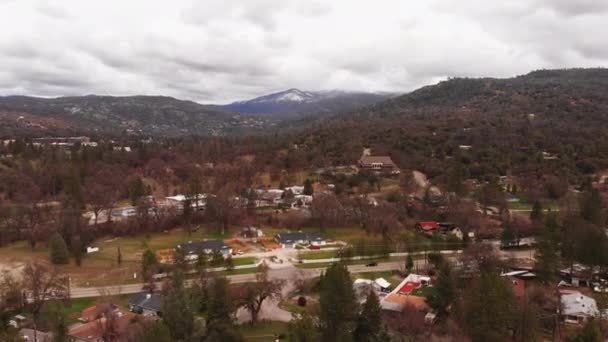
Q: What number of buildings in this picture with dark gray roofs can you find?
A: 3